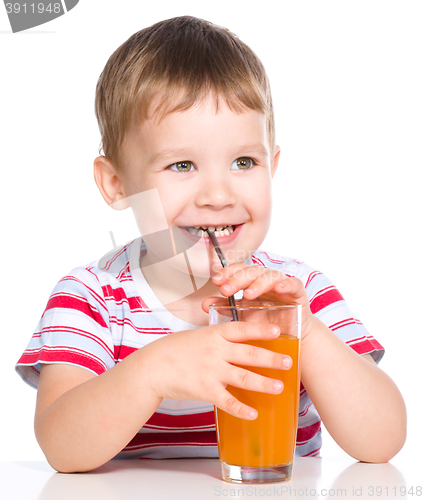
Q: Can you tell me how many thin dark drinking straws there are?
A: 1